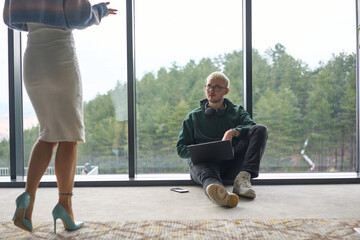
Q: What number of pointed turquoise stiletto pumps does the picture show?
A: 2